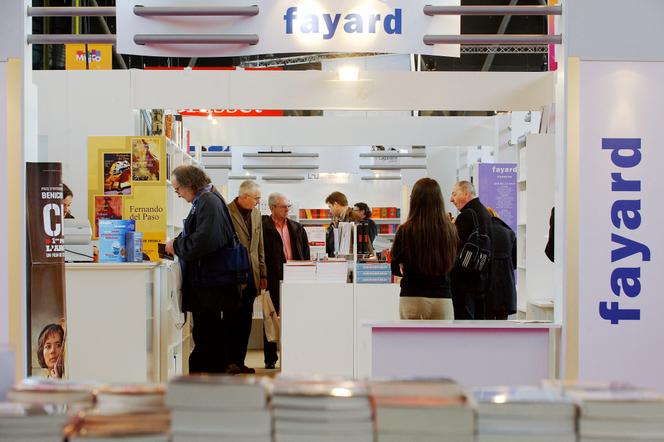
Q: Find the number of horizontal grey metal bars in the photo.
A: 15